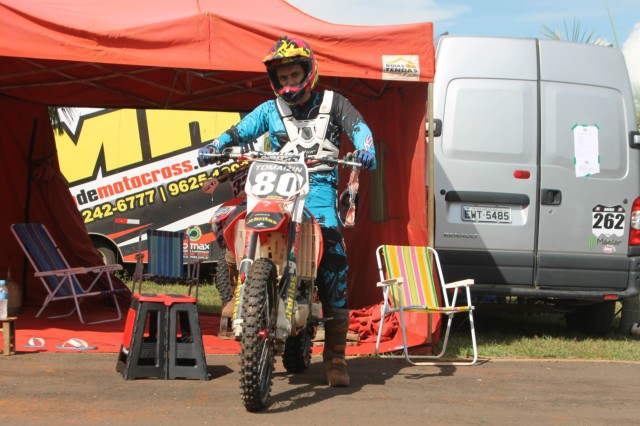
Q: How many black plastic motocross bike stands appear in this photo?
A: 1